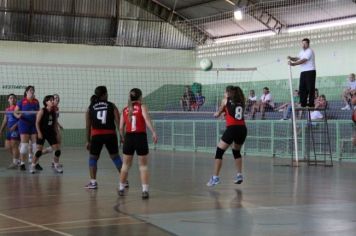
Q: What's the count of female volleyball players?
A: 7